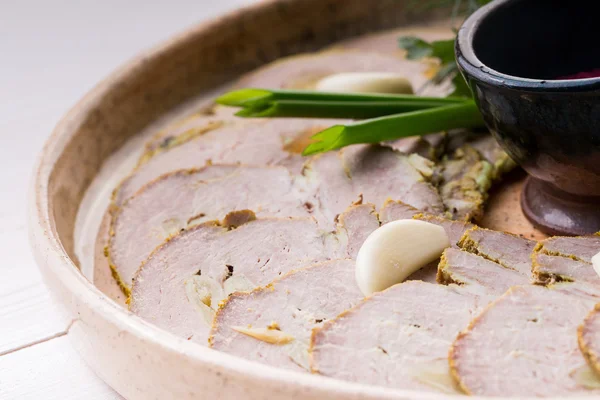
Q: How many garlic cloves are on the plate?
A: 3